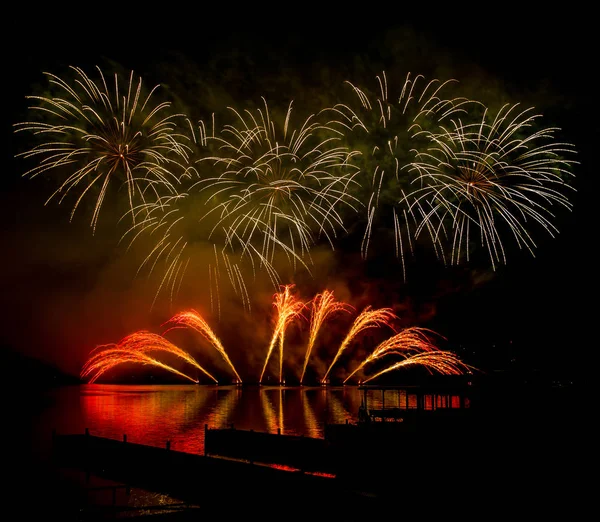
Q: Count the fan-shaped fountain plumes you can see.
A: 9